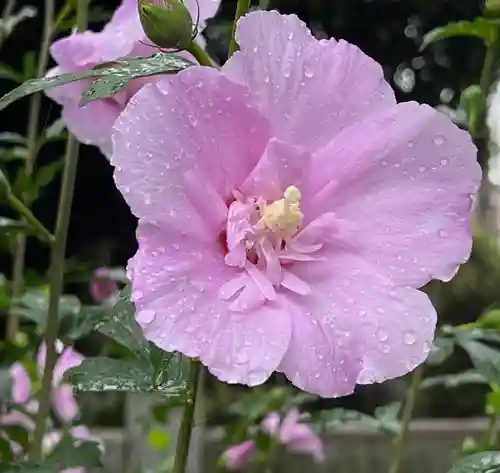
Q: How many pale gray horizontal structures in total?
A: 1